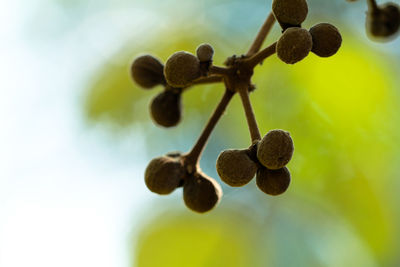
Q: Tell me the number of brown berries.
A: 13